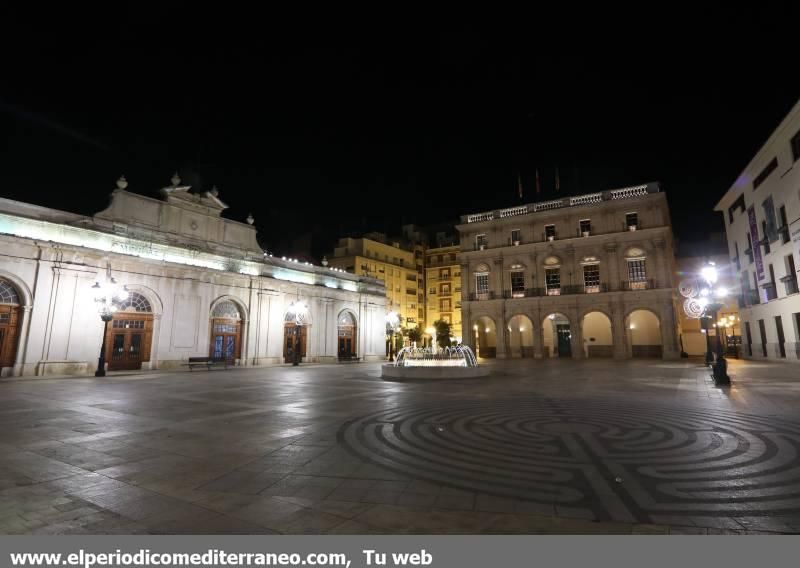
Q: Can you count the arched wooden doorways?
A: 5